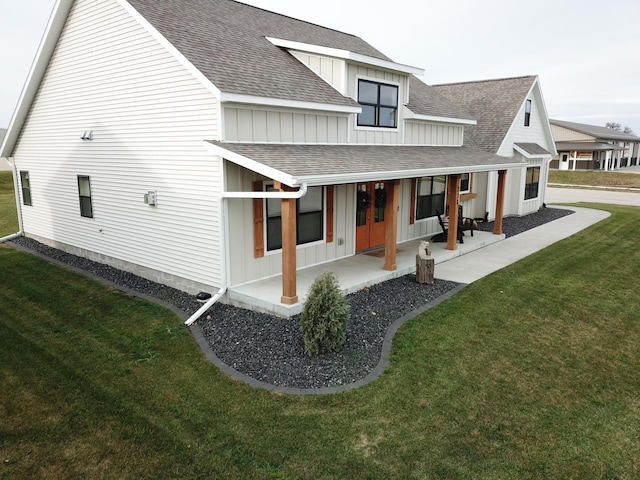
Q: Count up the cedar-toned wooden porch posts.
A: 4